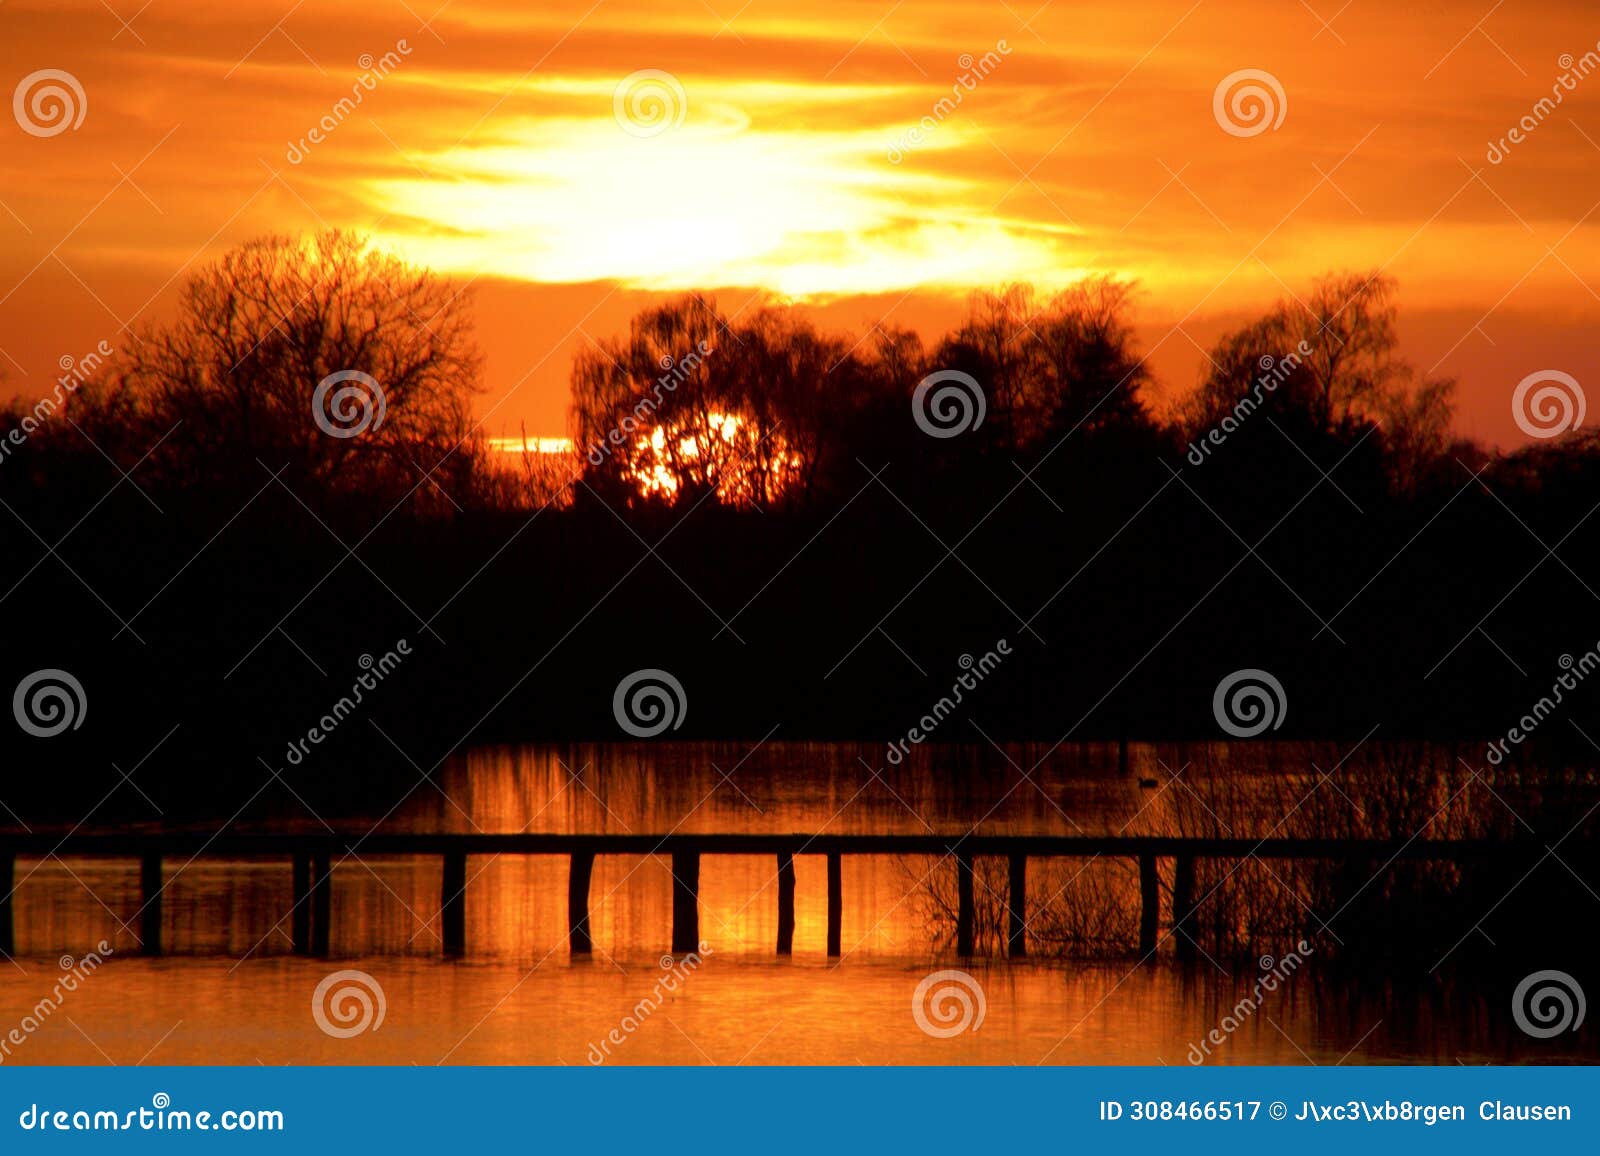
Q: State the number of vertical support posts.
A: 13